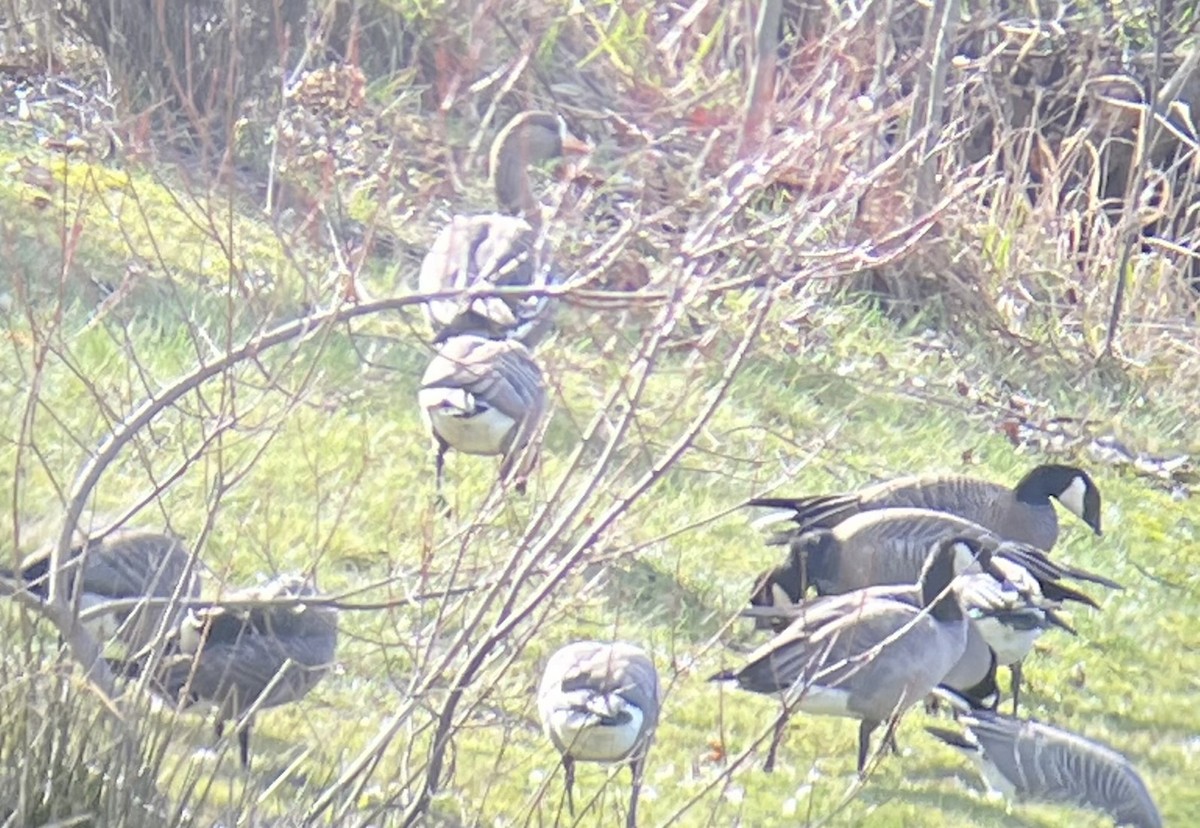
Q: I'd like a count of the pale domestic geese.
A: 0